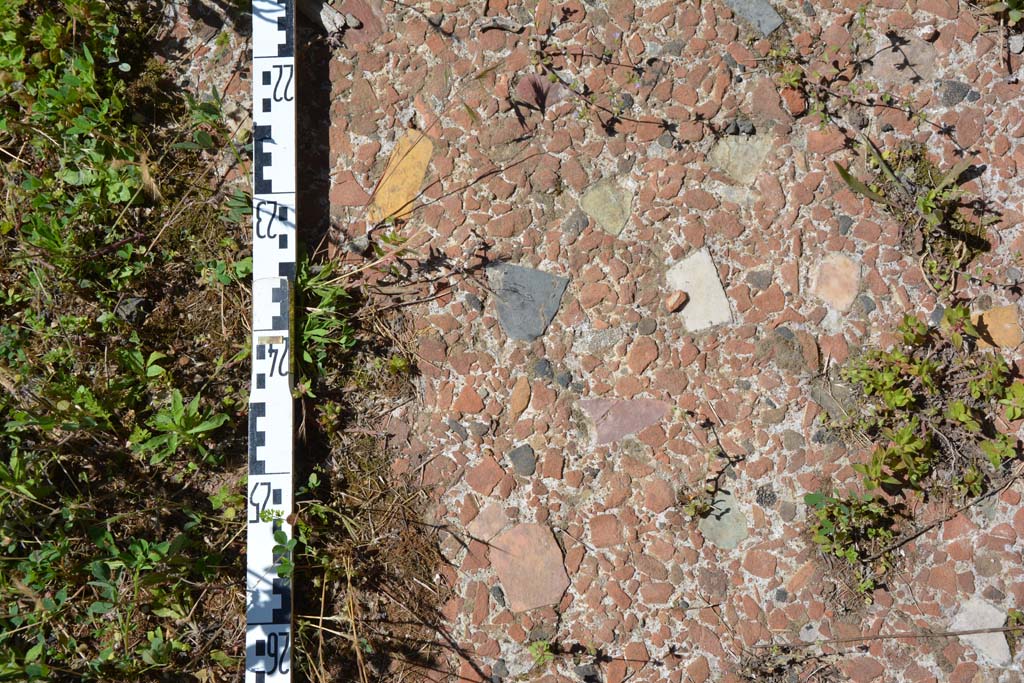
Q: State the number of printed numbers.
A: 5